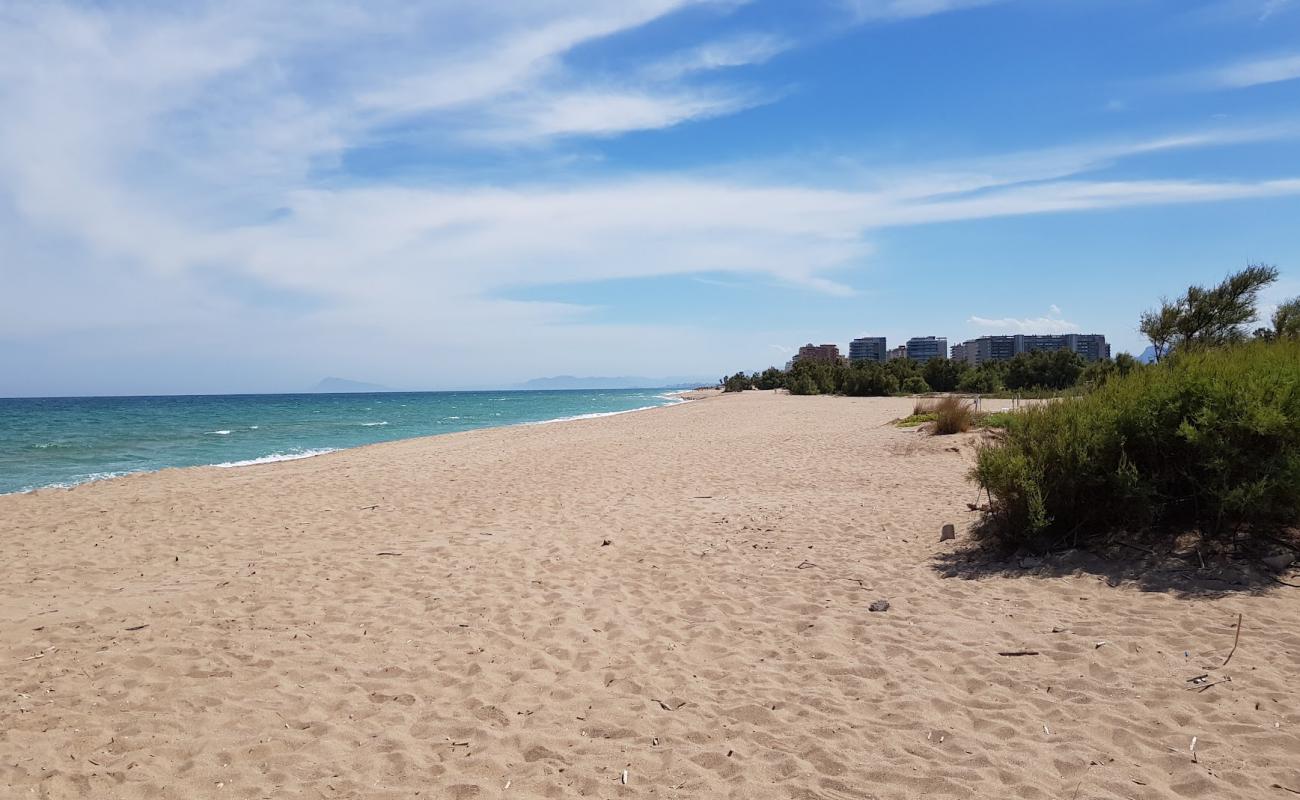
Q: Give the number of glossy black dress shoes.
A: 0